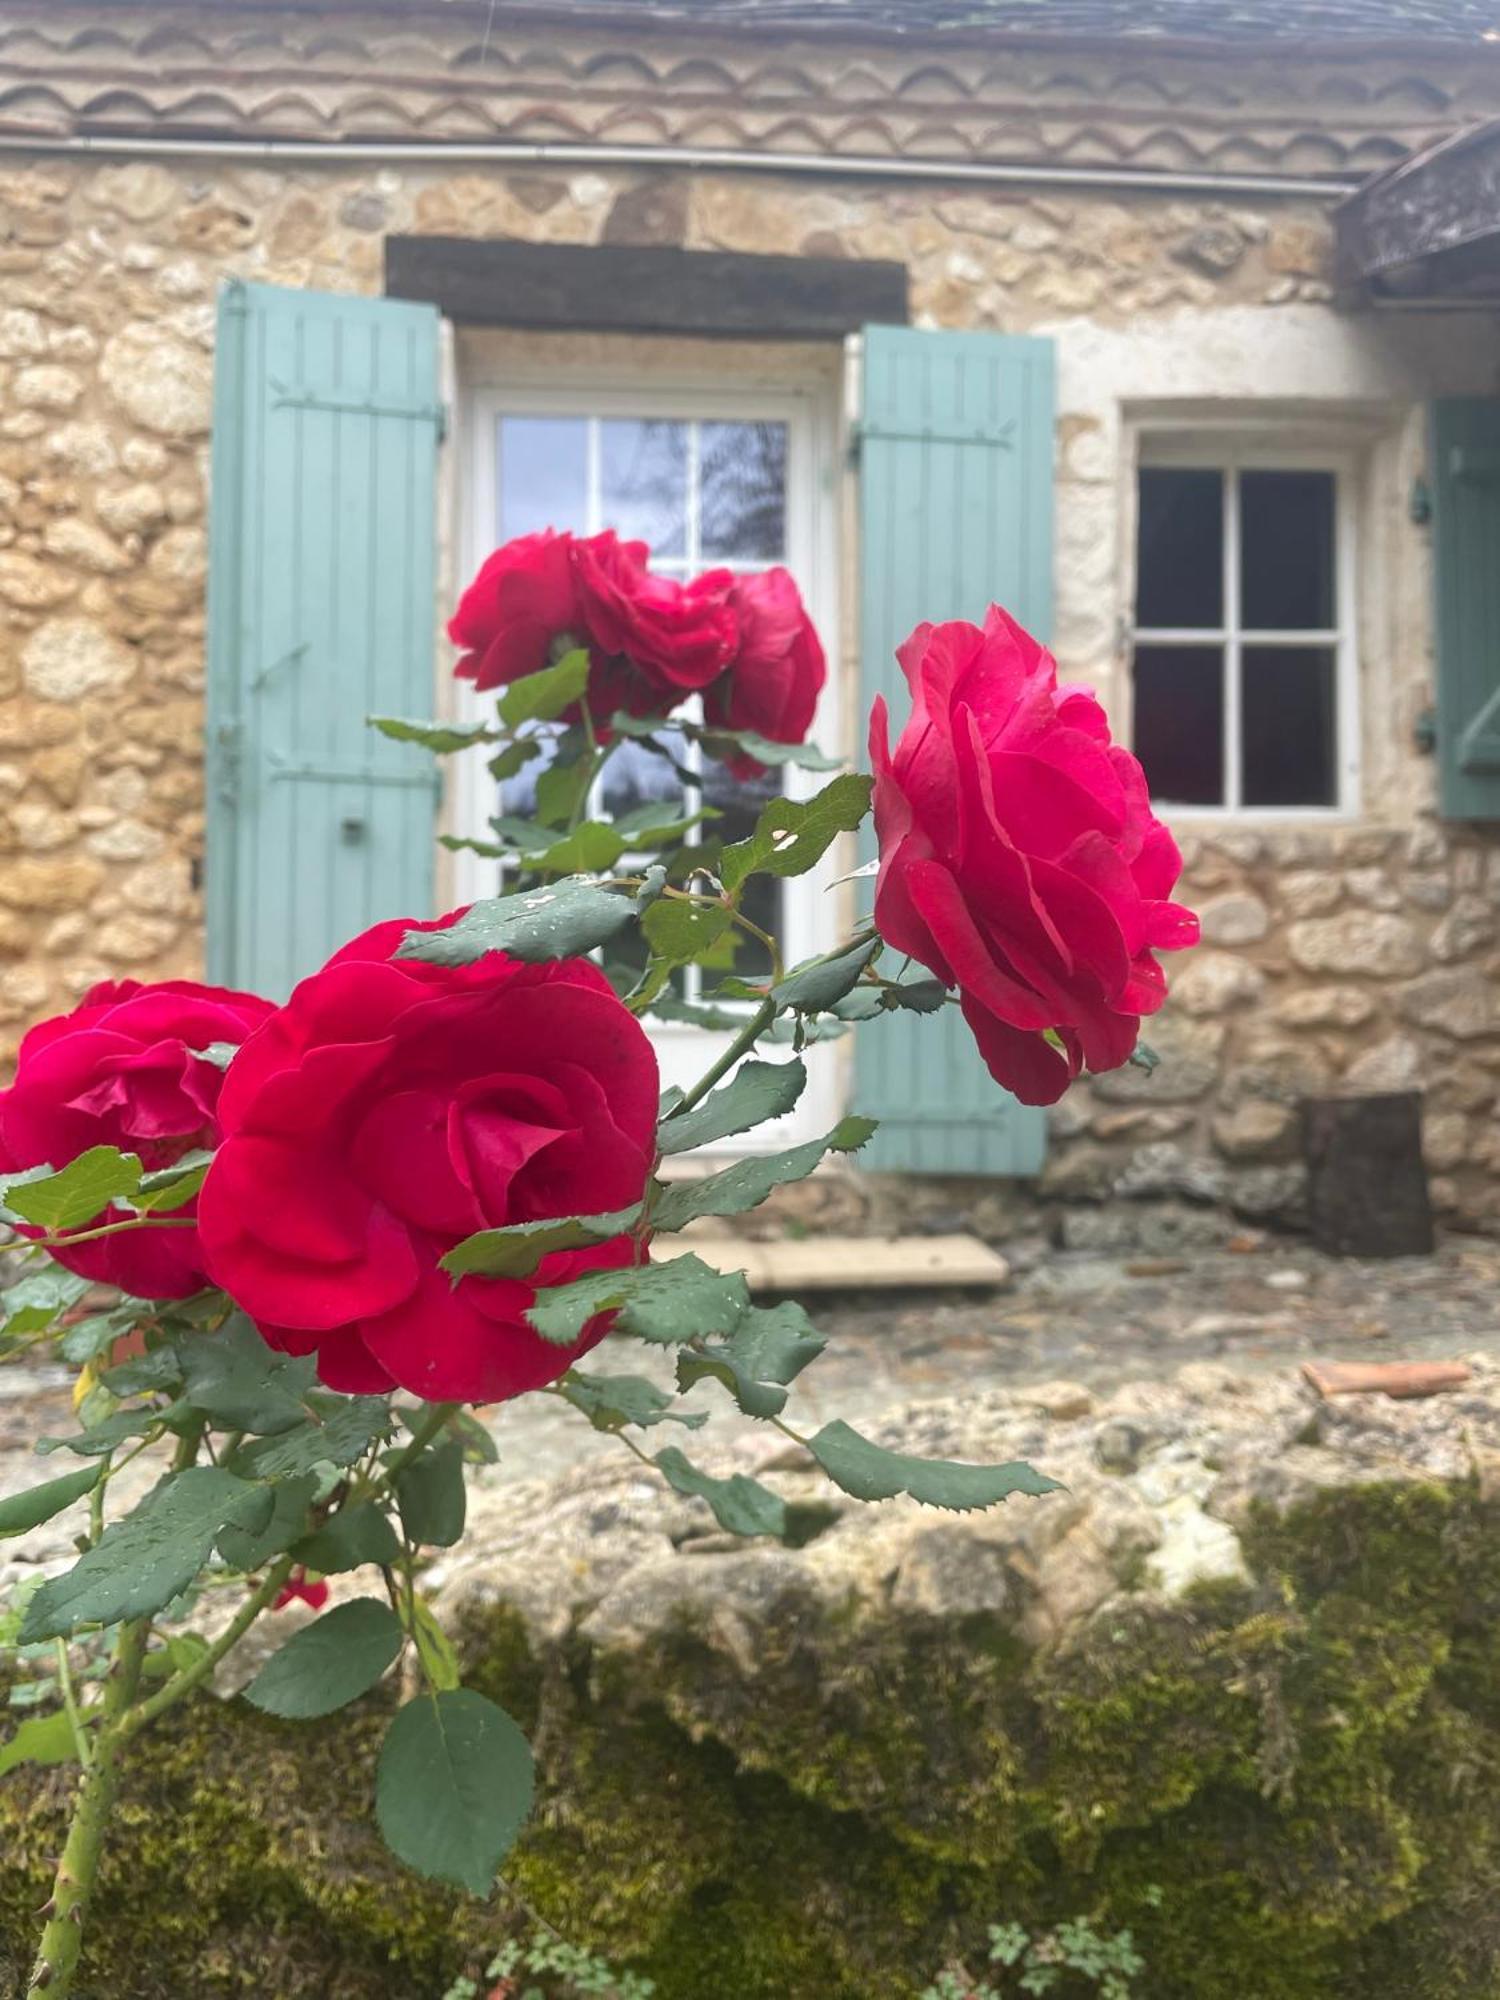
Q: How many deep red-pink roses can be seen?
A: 6